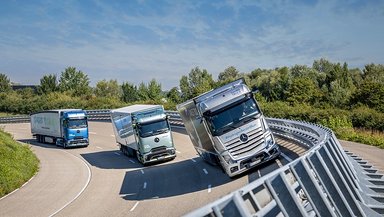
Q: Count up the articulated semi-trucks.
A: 3